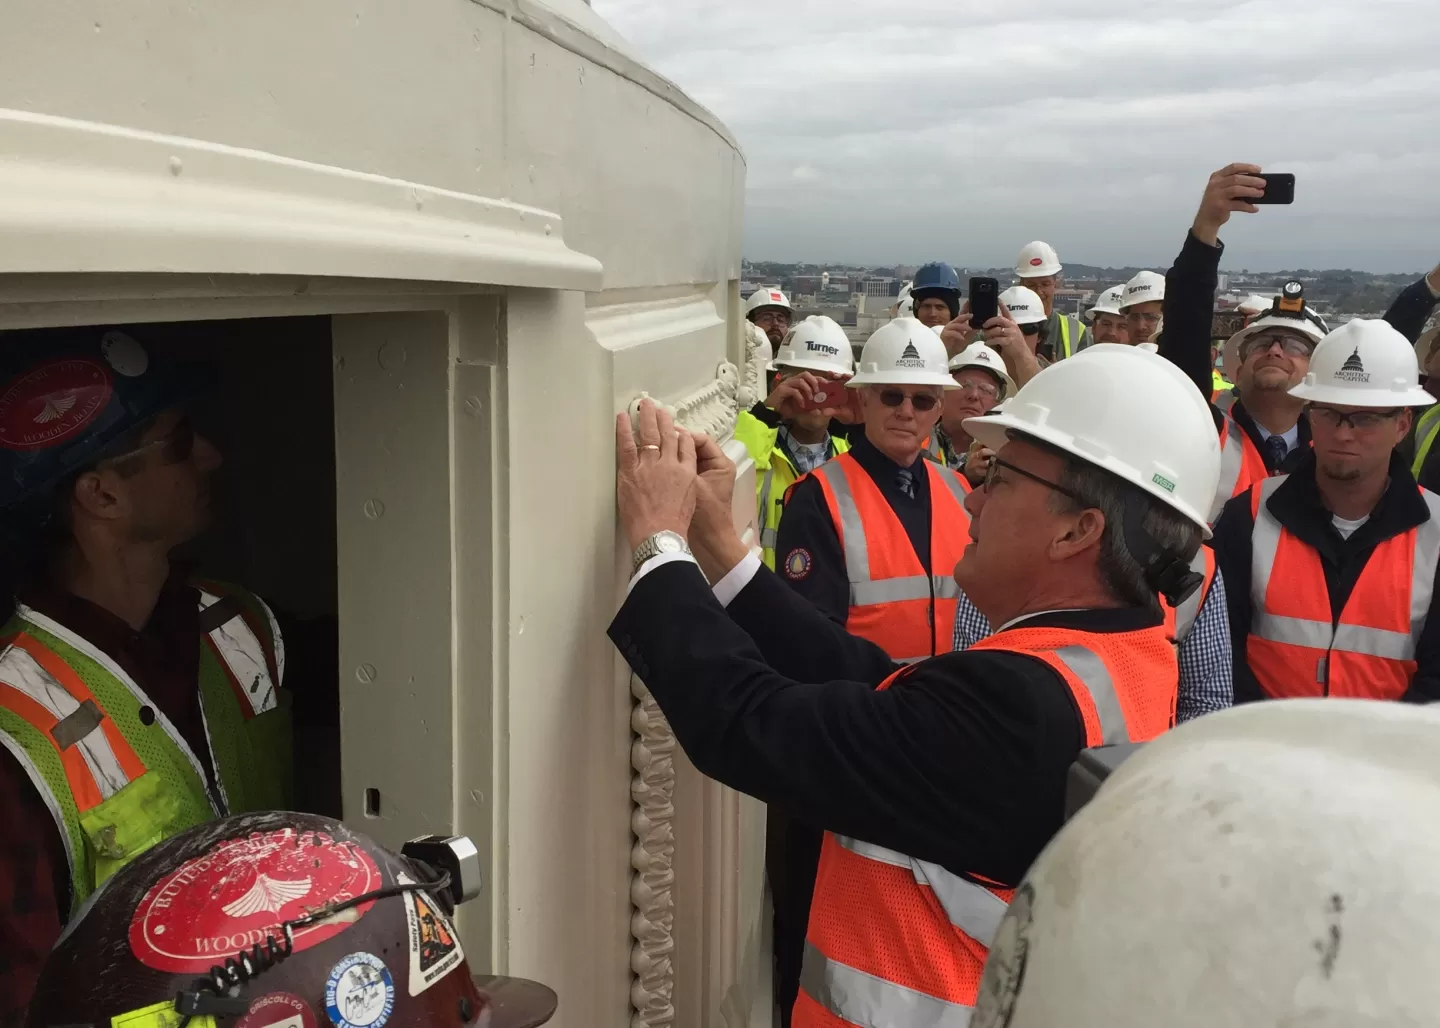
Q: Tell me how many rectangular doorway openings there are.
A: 1